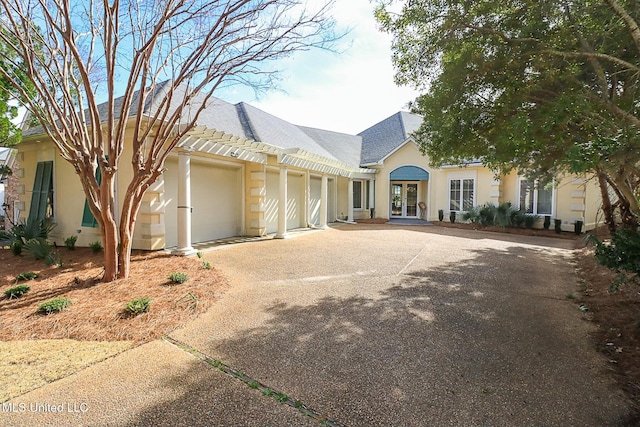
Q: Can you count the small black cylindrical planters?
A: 5